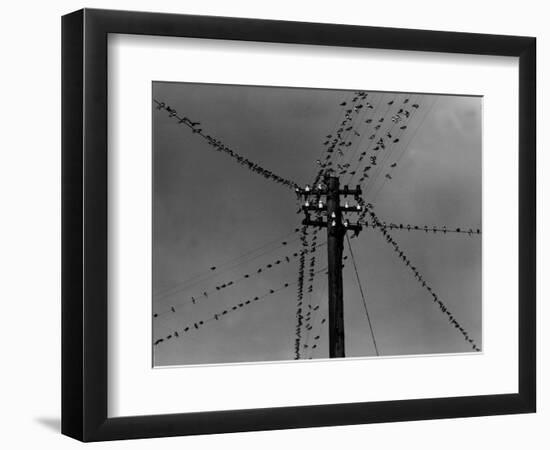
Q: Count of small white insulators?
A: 10